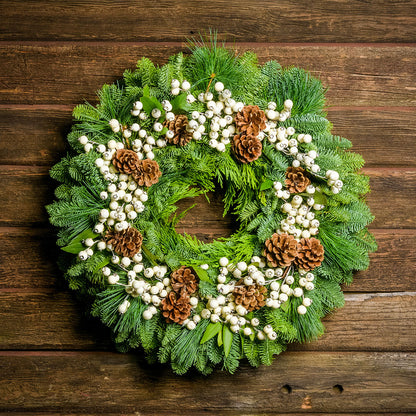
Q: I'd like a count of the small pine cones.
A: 12